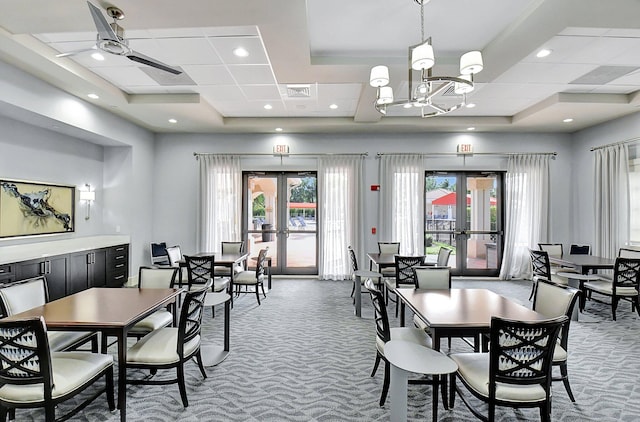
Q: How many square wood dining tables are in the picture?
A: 5